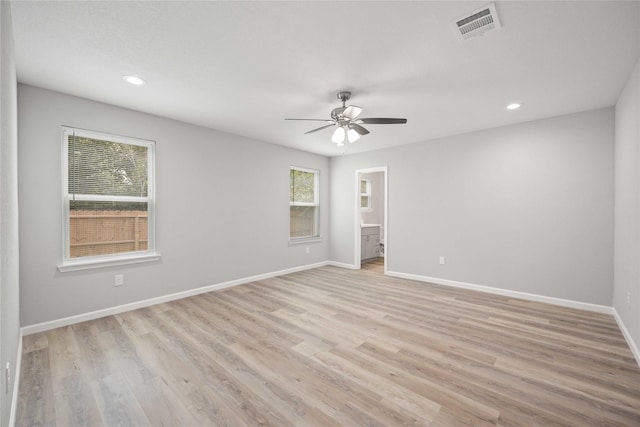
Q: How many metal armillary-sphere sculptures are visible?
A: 0